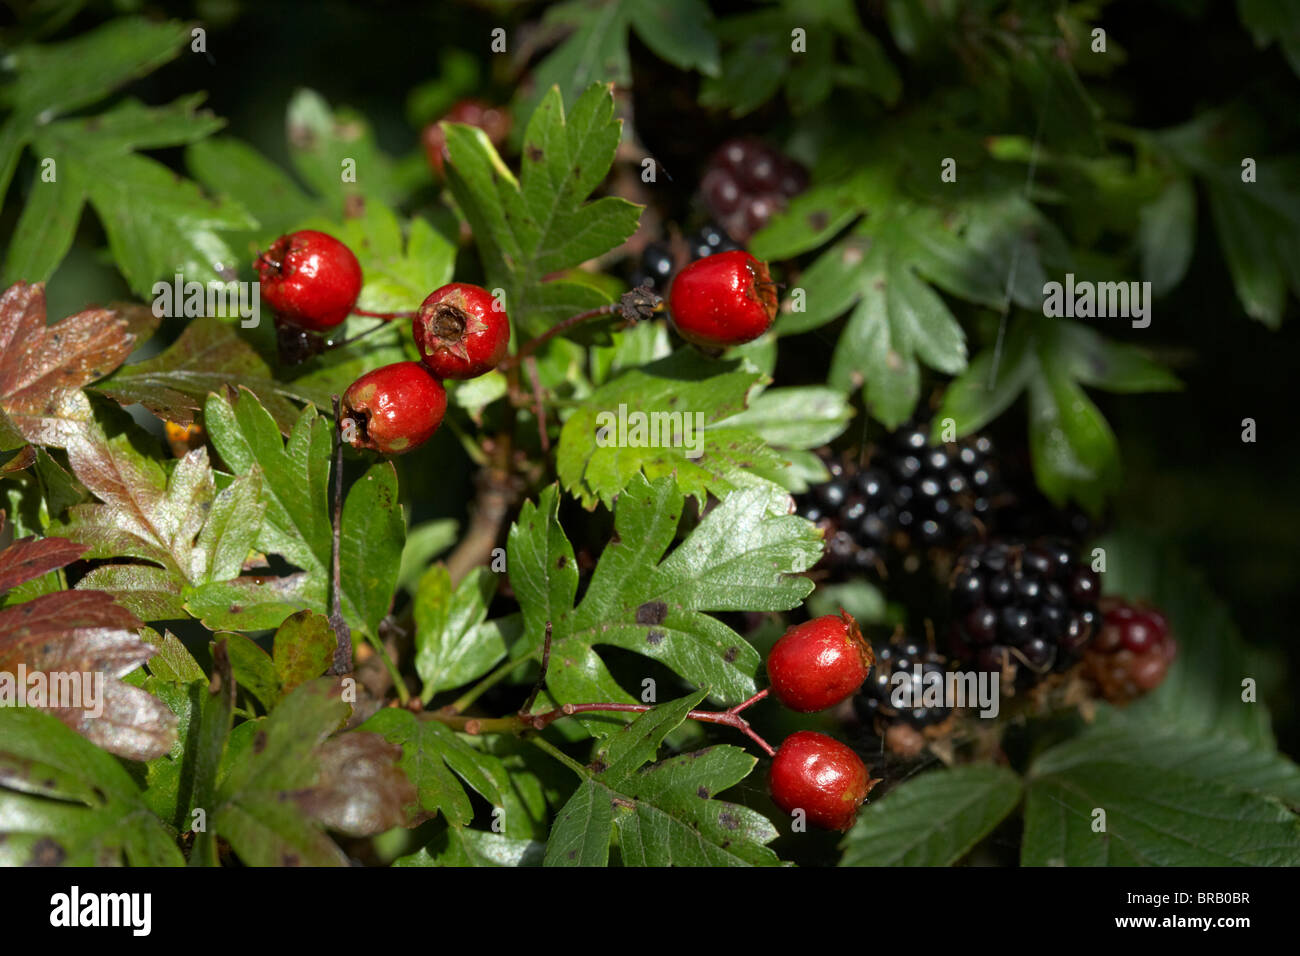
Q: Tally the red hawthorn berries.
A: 6